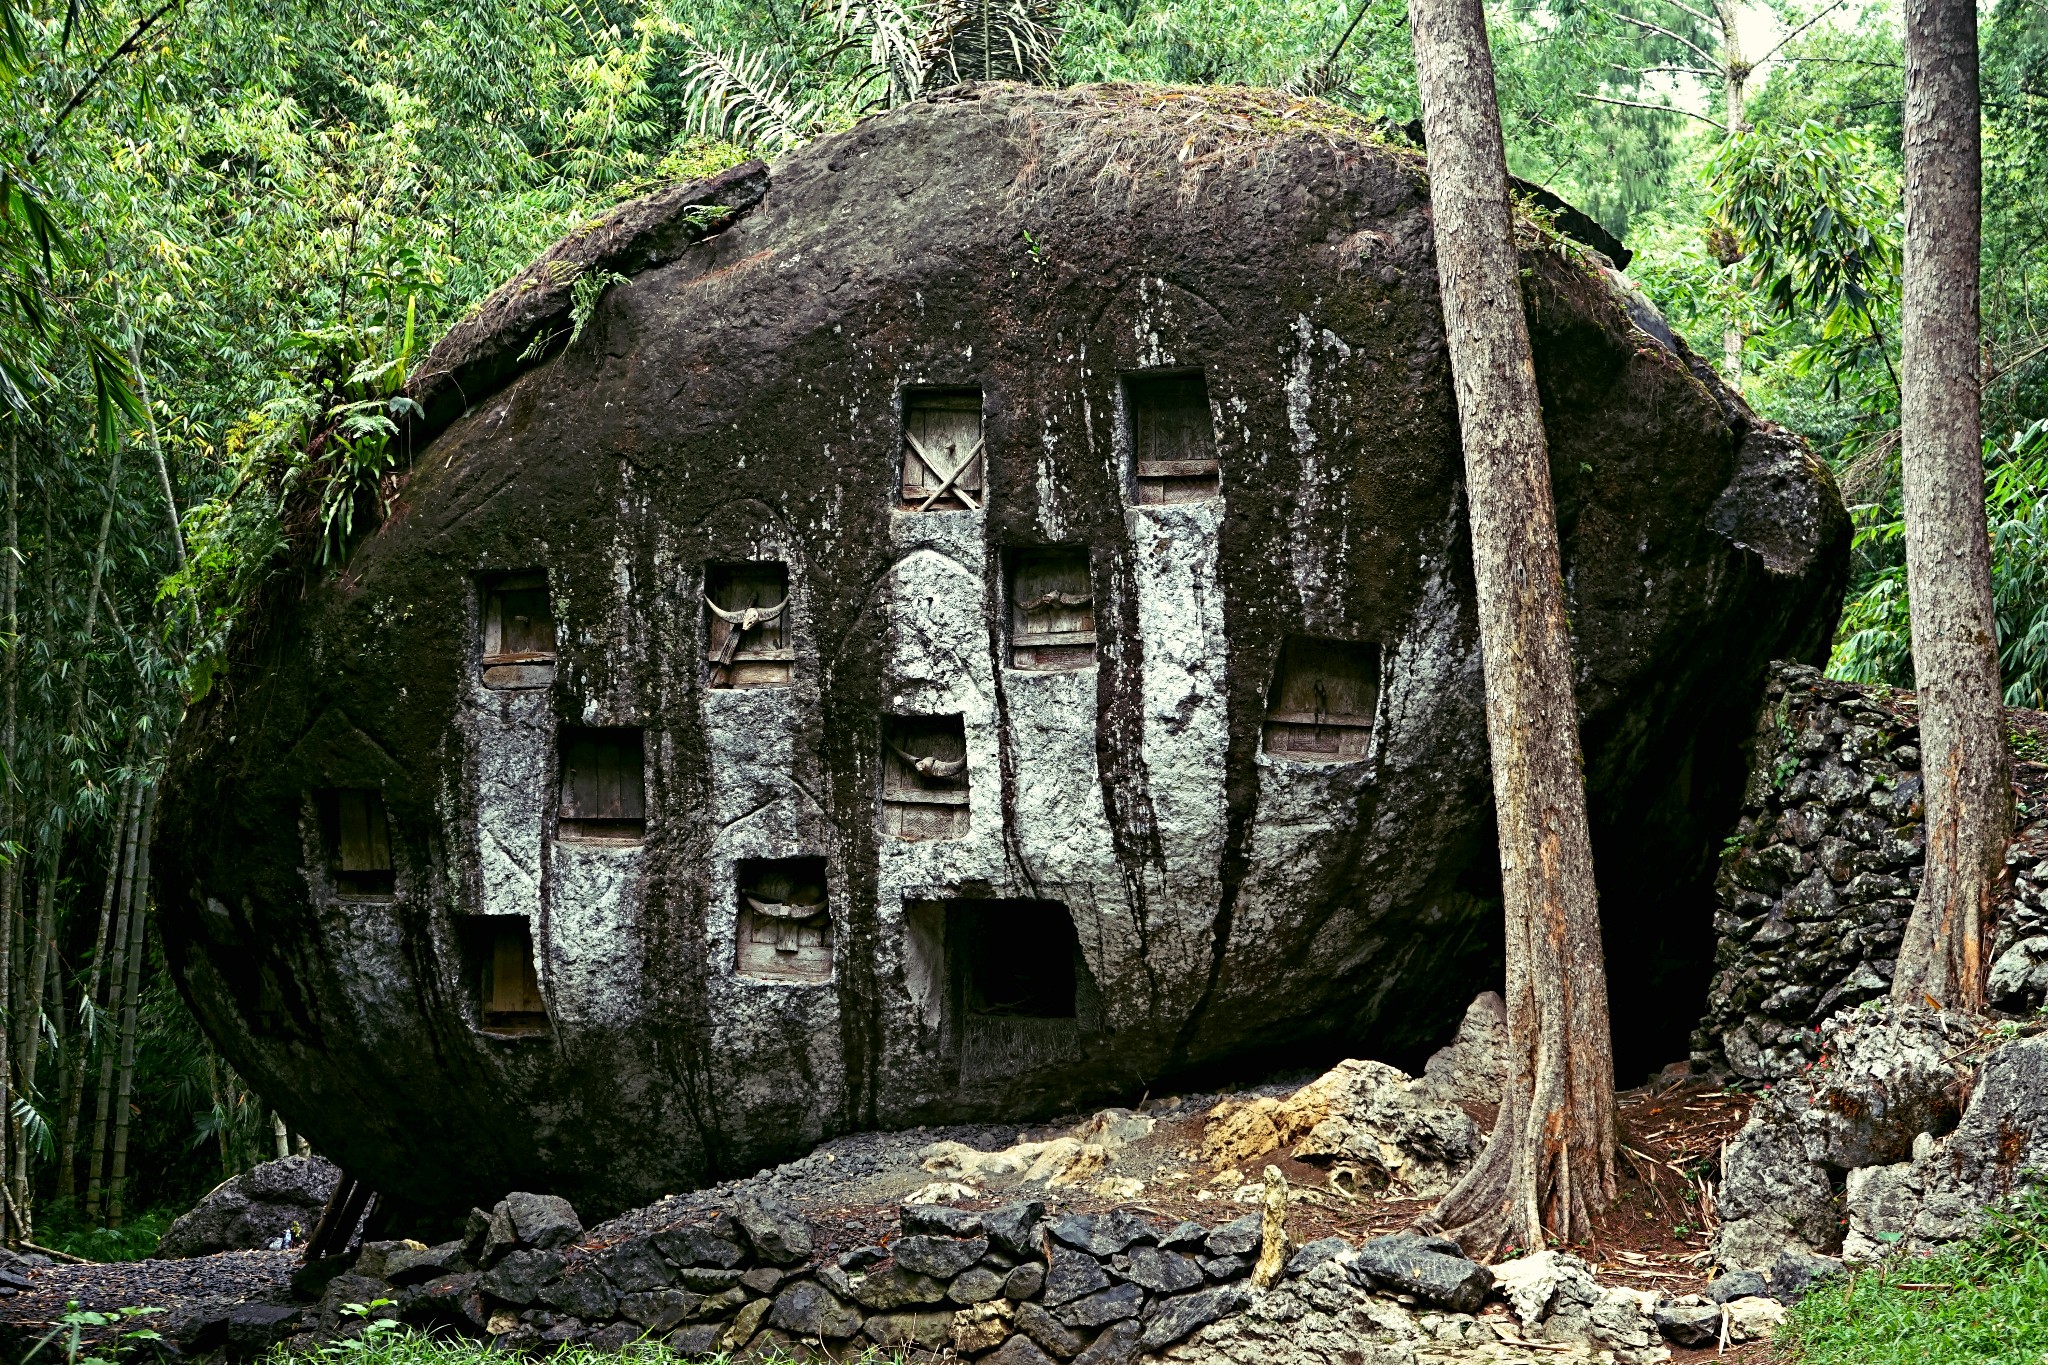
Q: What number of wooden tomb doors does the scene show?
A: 11